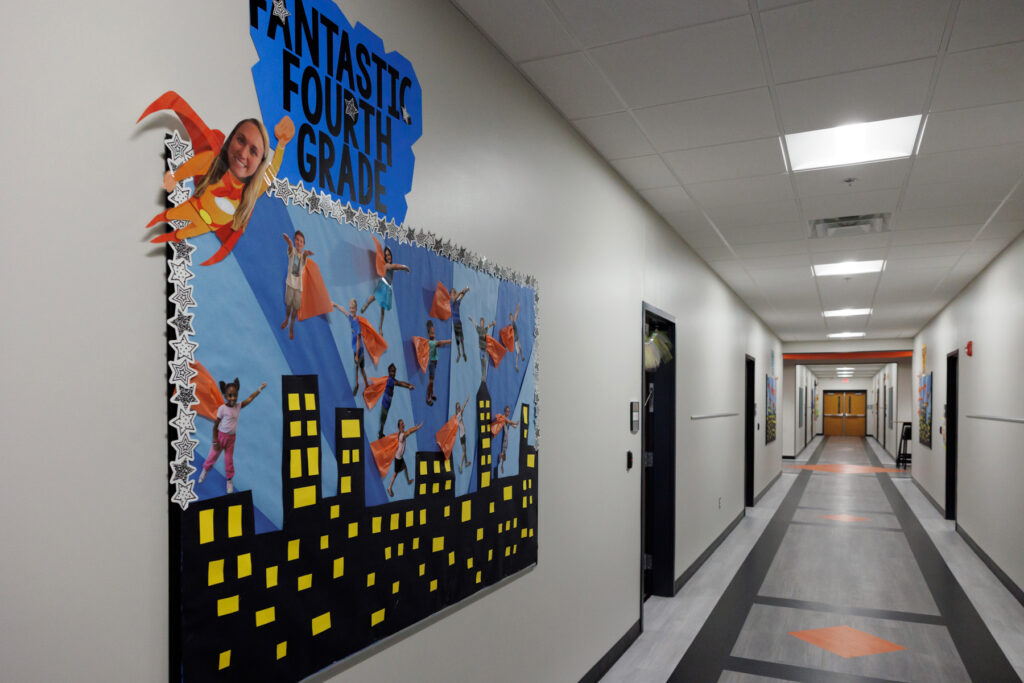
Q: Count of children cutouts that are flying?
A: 12